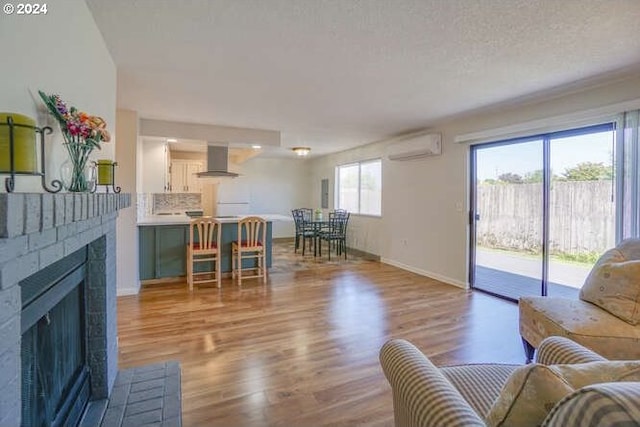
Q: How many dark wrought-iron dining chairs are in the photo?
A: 4